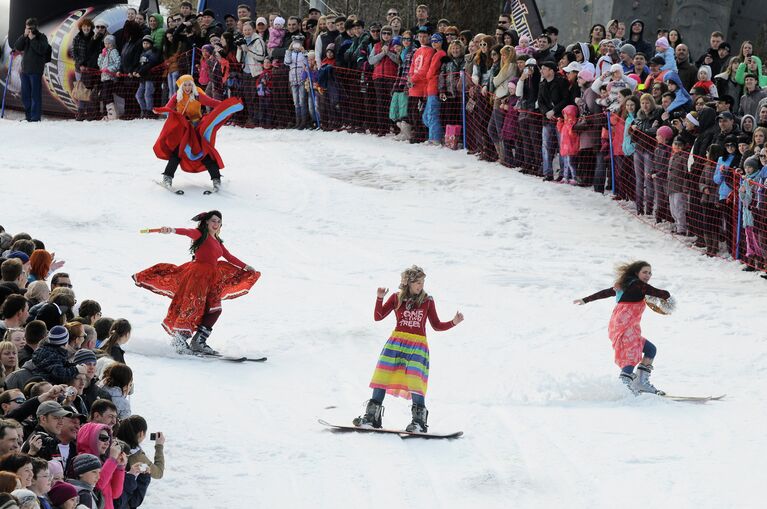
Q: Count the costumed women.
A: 4